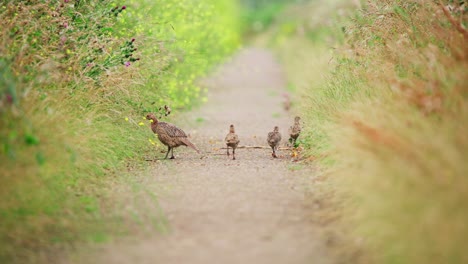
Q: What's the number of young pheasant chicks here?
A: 3